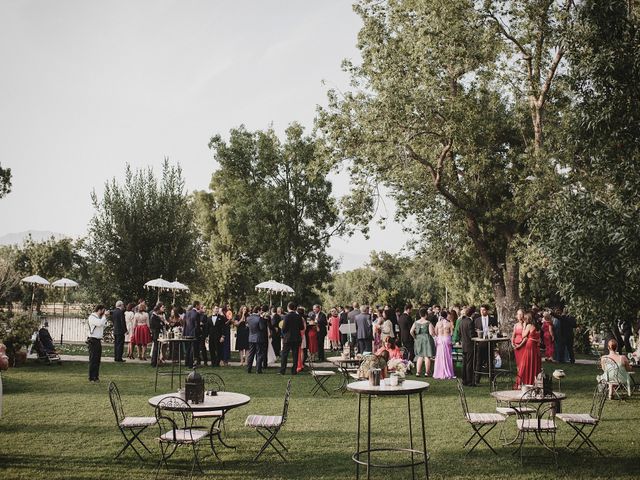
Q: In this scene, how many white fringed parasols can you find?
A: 6